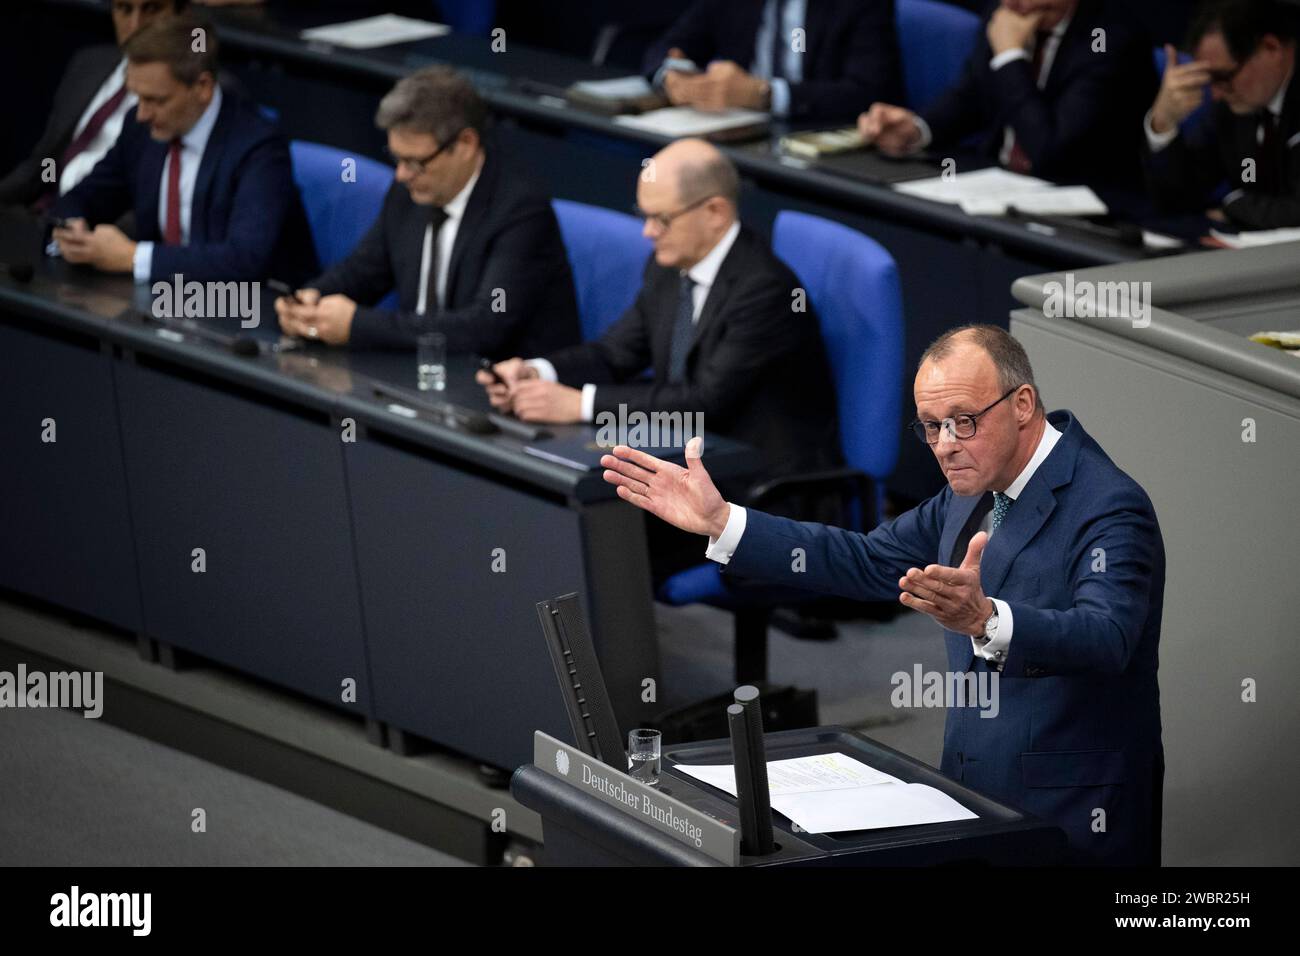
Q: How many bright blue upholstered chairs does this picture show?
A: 6